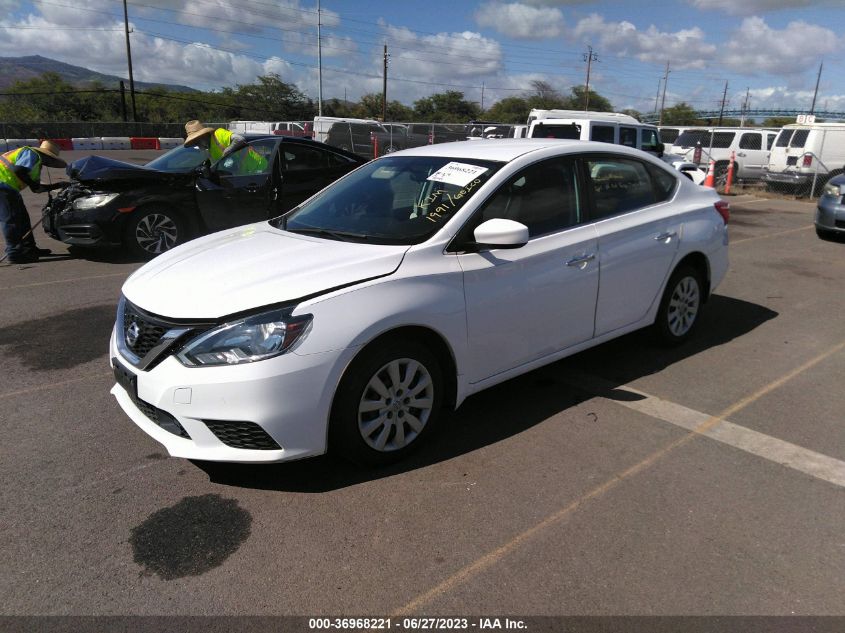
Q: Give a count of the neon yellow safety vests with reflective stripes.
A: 2